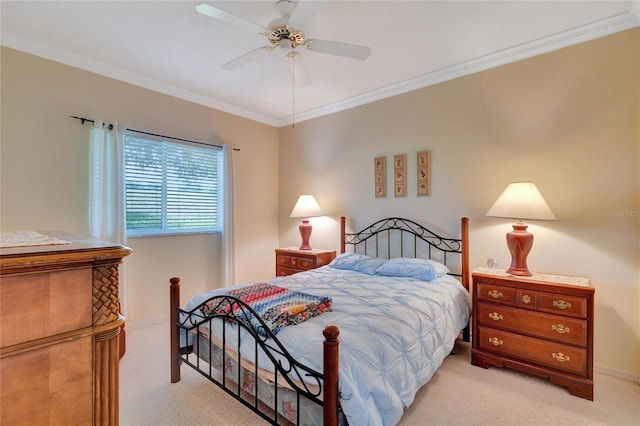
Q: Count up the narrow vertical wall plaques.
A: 3